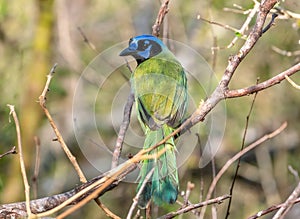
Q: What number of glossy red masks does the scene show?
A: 0